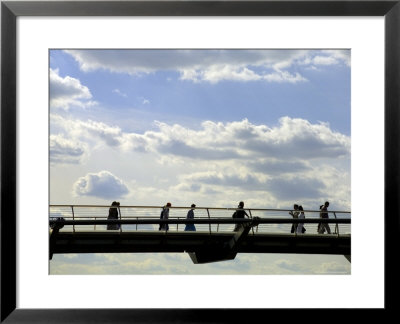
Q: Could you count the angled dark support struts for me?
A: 2